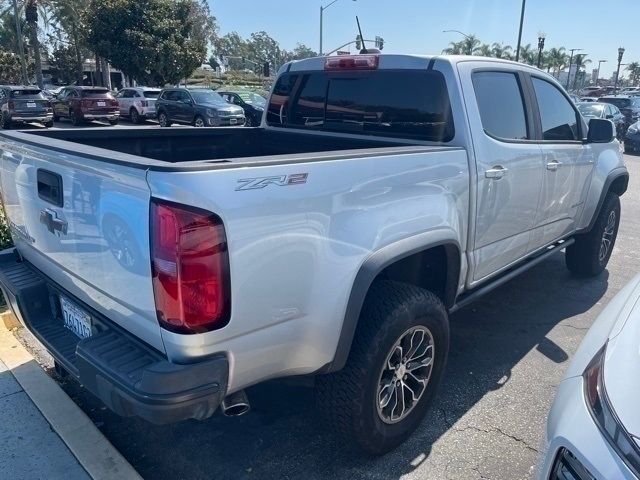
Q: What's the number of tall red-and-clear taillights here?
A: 1